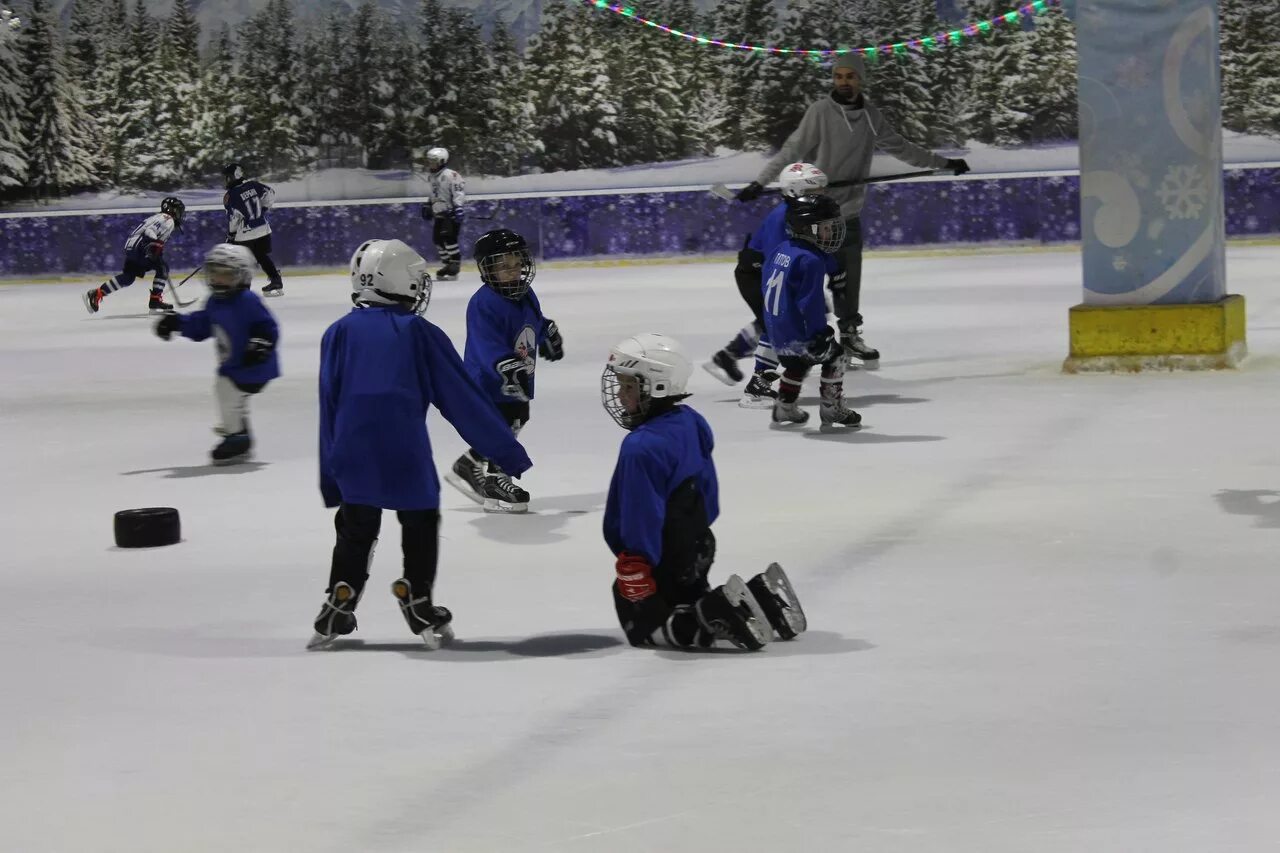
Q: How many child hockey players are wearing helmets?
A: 9